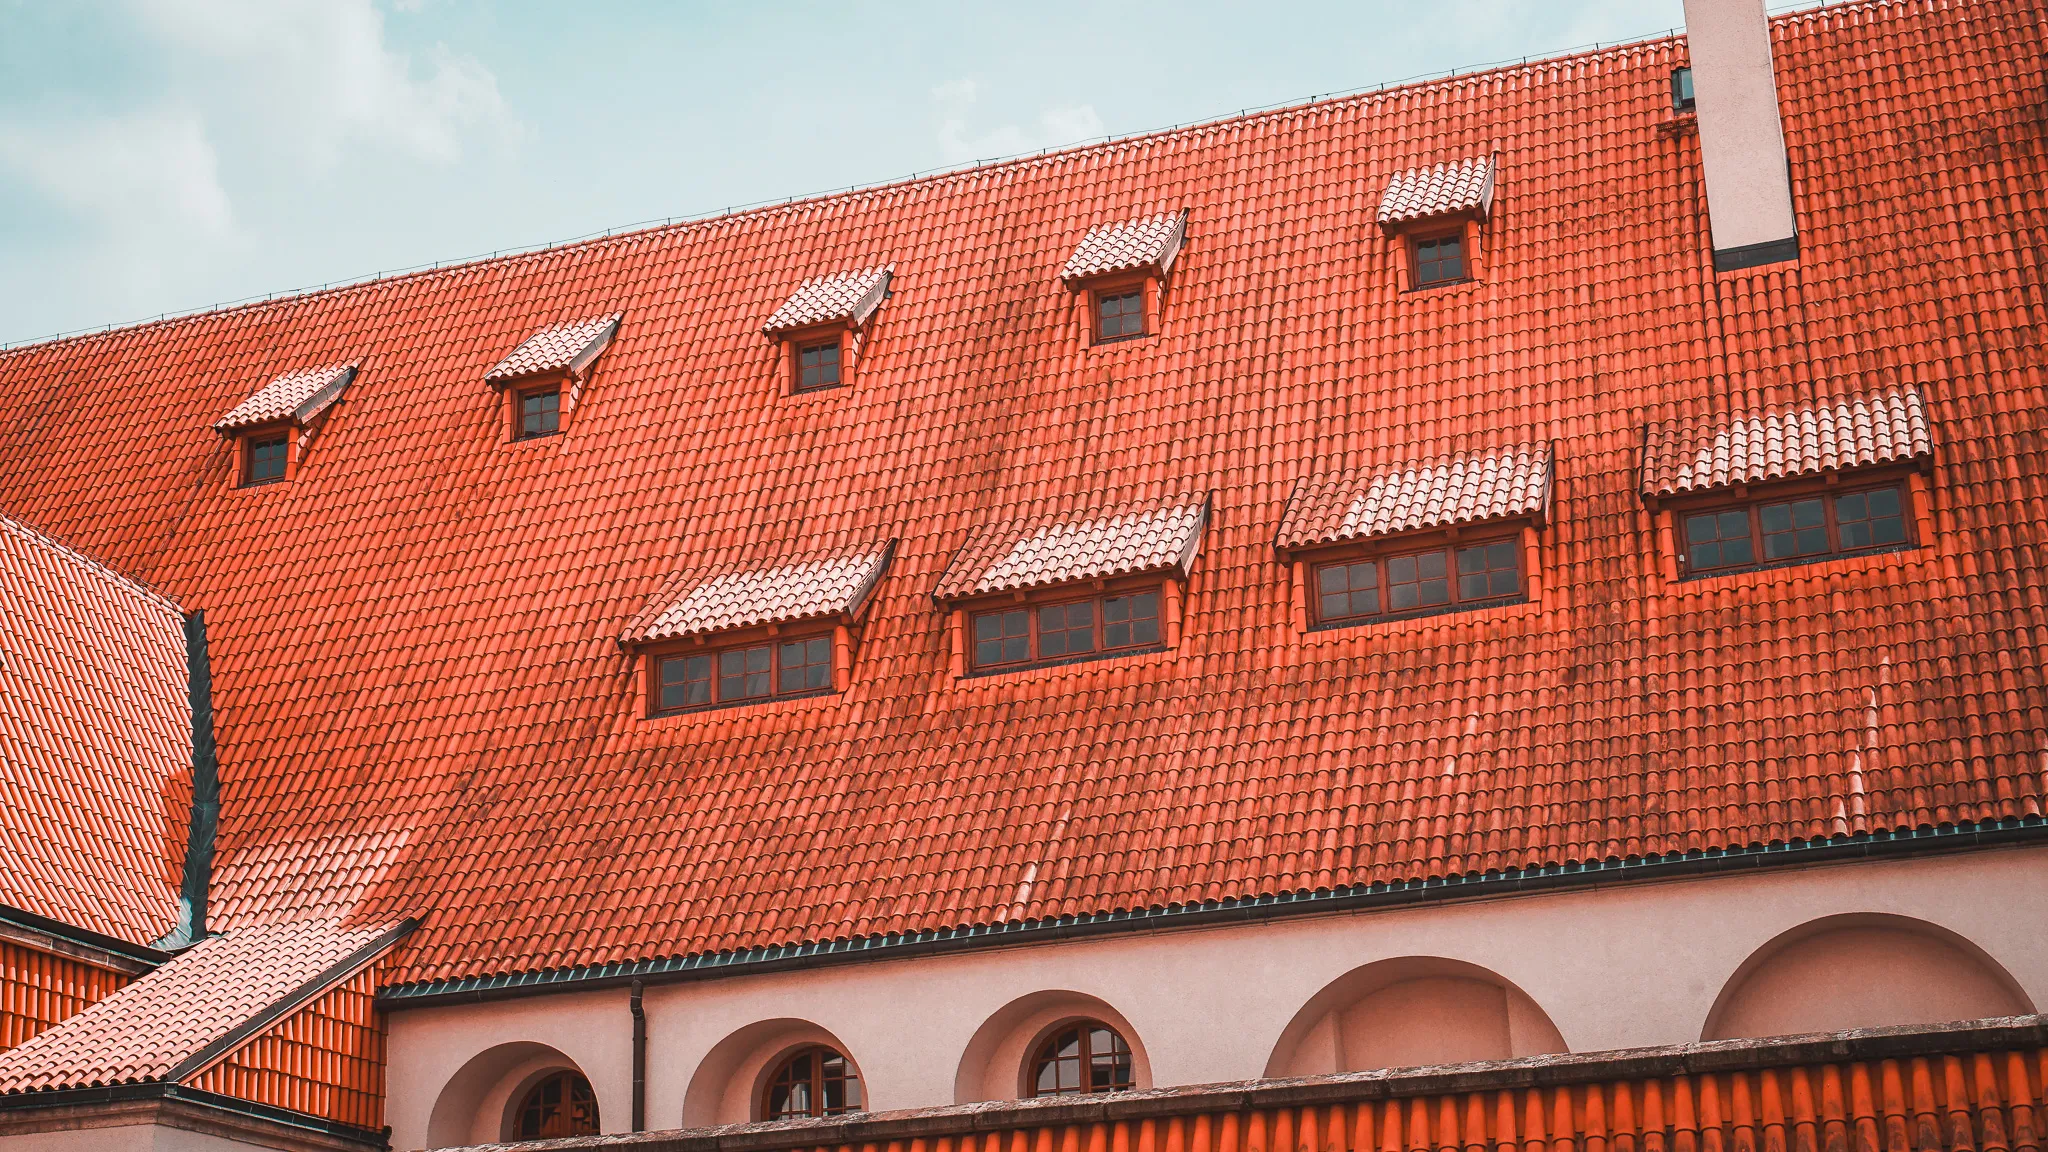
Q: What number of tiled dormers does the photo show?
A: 9